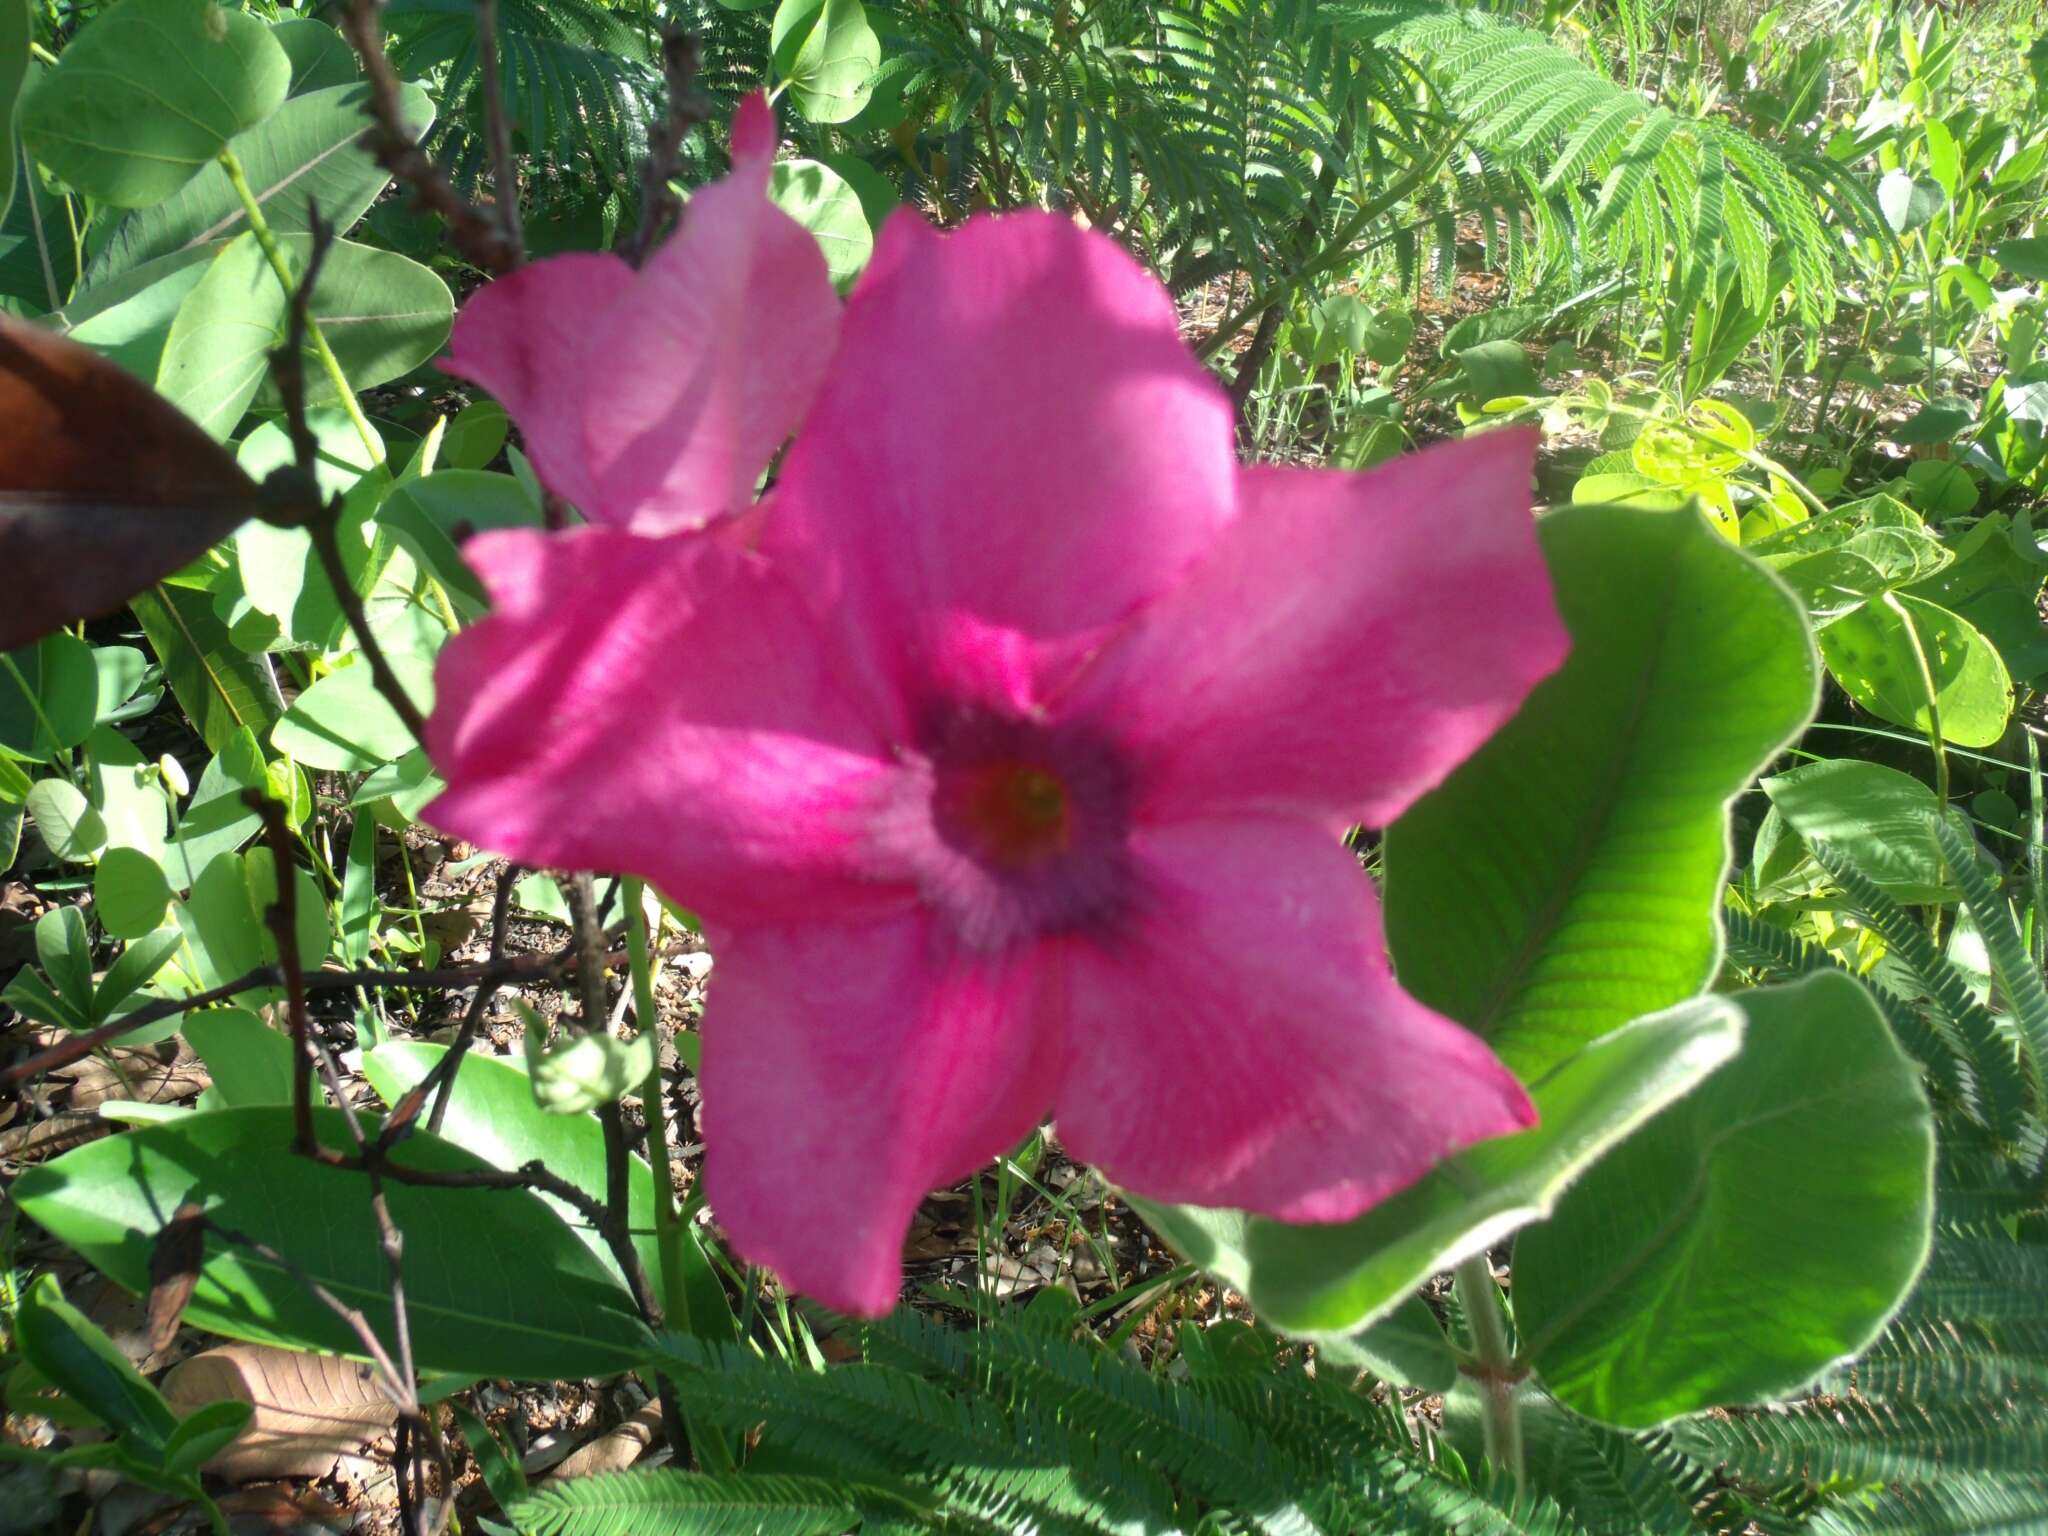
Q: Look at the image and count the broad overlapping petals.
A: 5